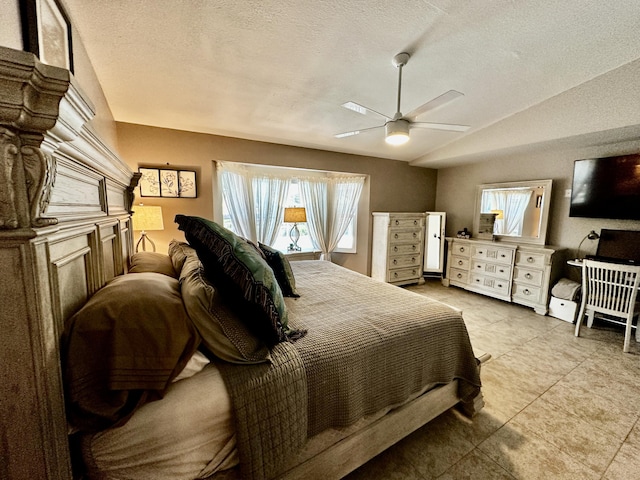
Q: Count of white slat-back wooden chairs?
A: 1